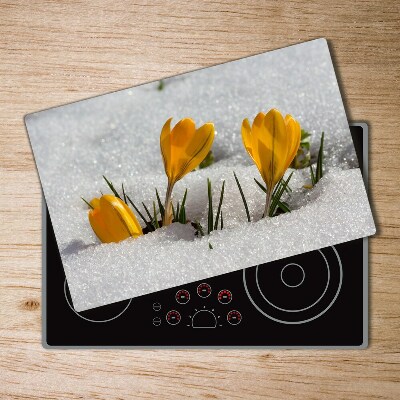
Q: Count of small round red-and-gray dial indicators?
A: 5